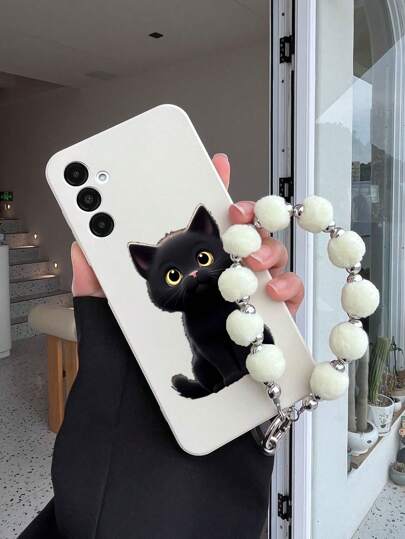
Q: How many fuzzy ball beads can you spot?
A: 10